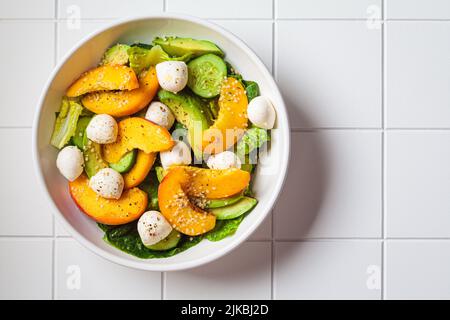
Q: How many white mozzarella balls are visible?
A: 9